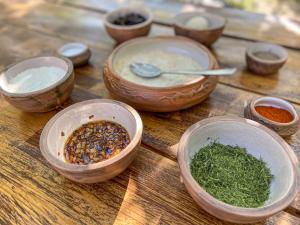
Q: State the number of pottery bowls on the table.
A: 9